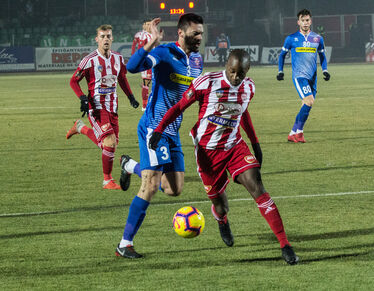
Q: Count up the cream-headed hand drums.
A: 0